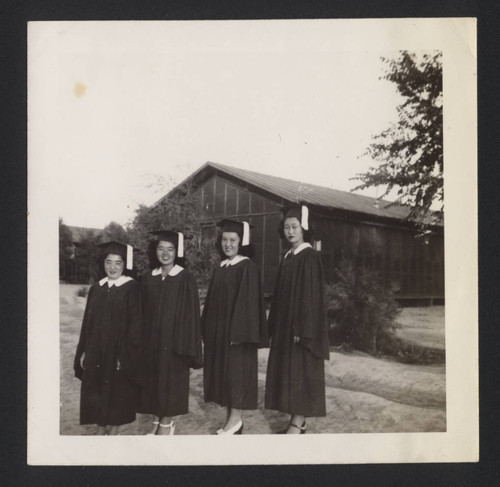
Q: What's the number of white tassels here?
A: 4